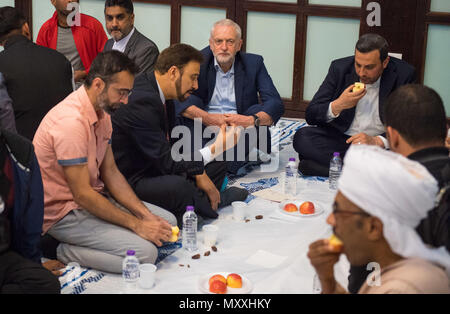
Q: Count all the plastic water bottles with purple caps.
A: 4